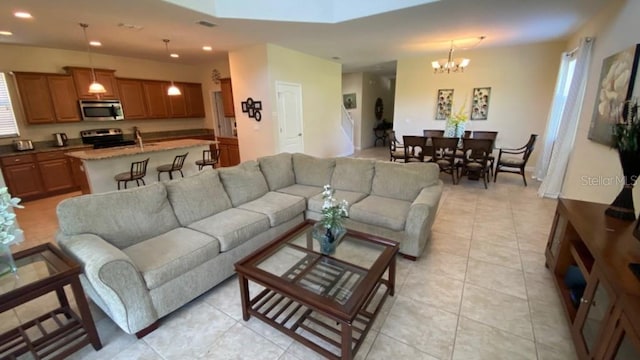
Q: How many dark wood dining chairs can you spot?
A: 8